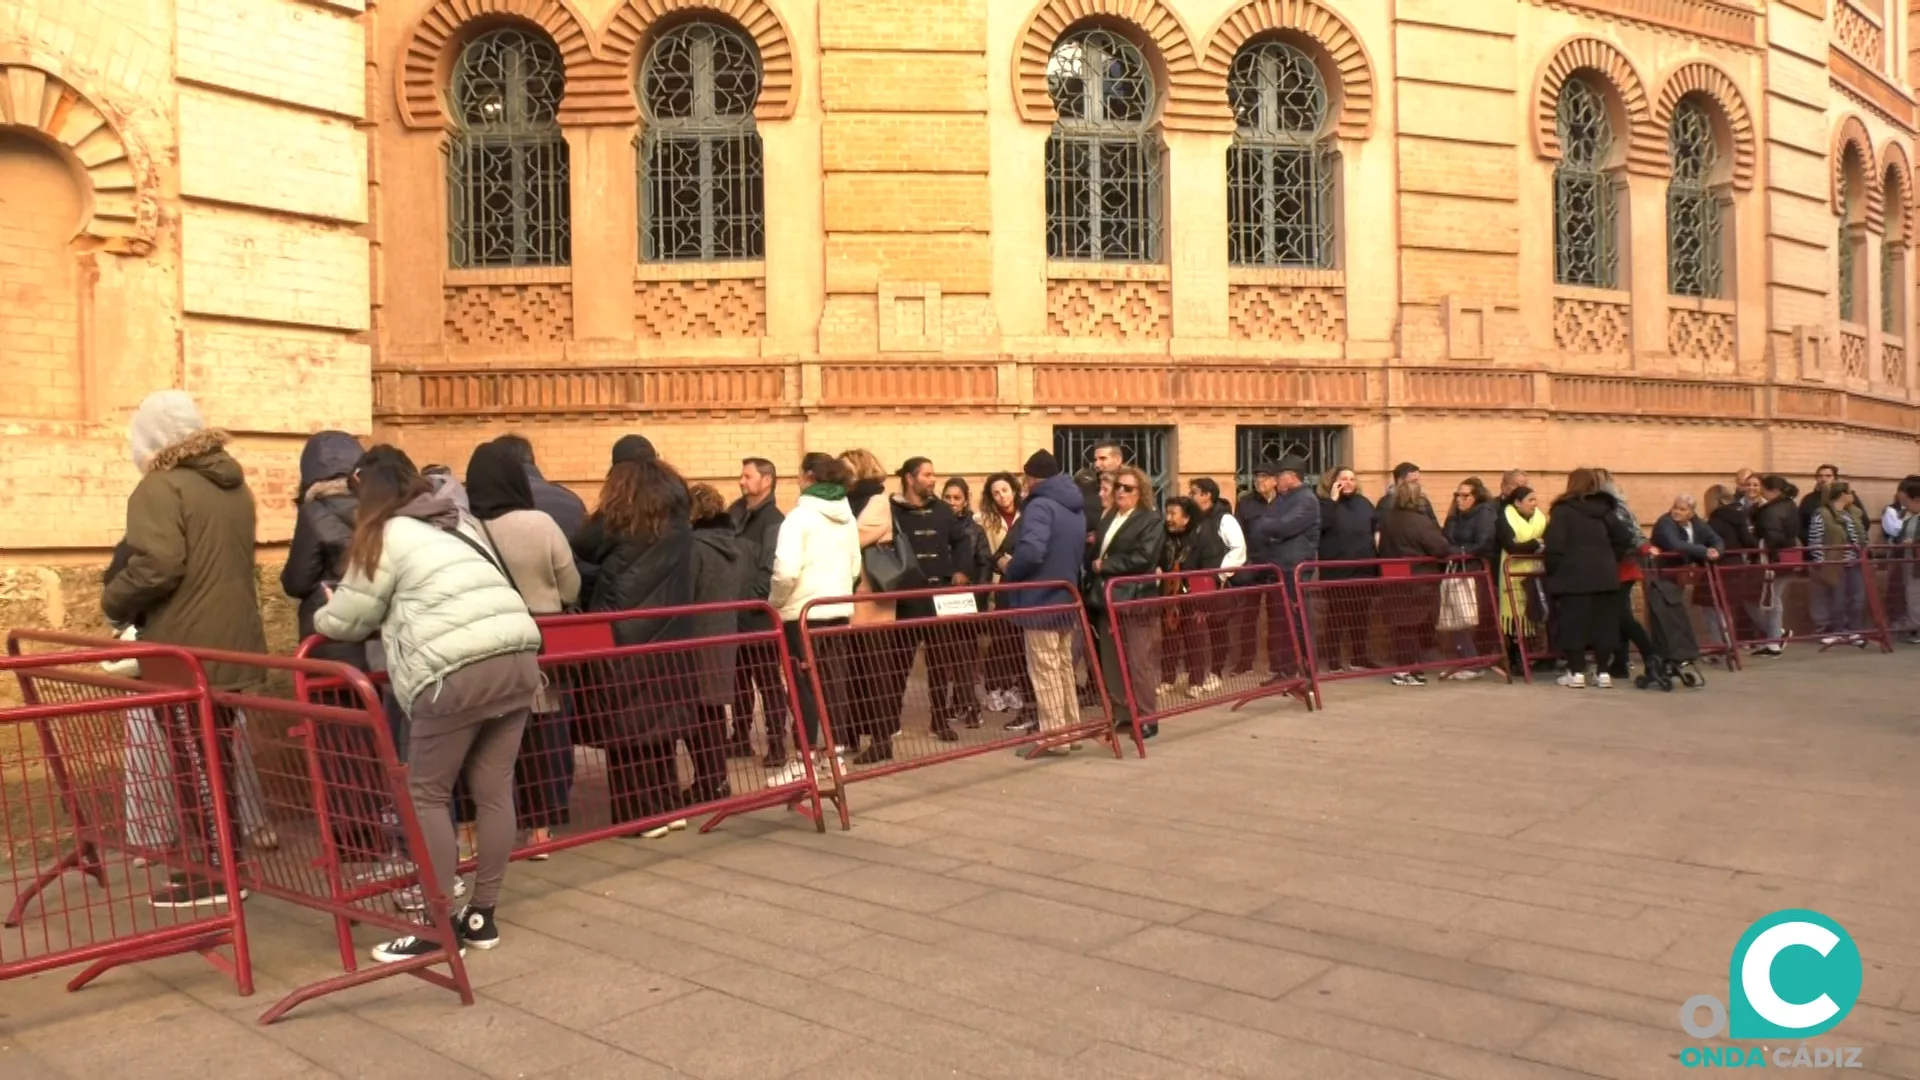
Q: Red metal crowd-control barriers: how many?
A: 9